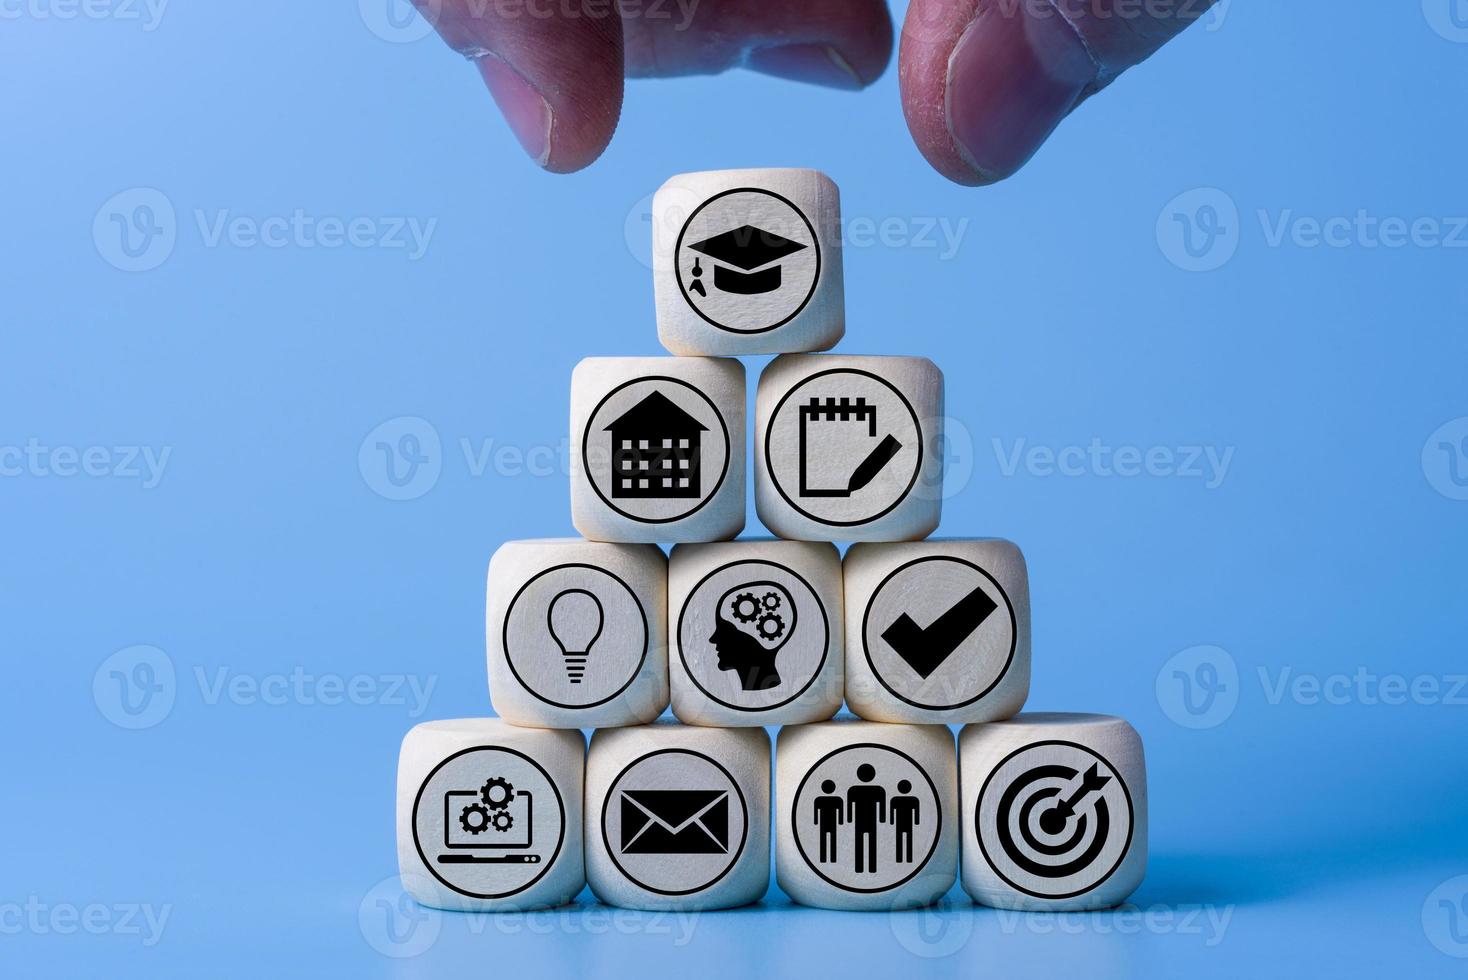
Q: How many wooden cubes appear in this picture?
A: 10